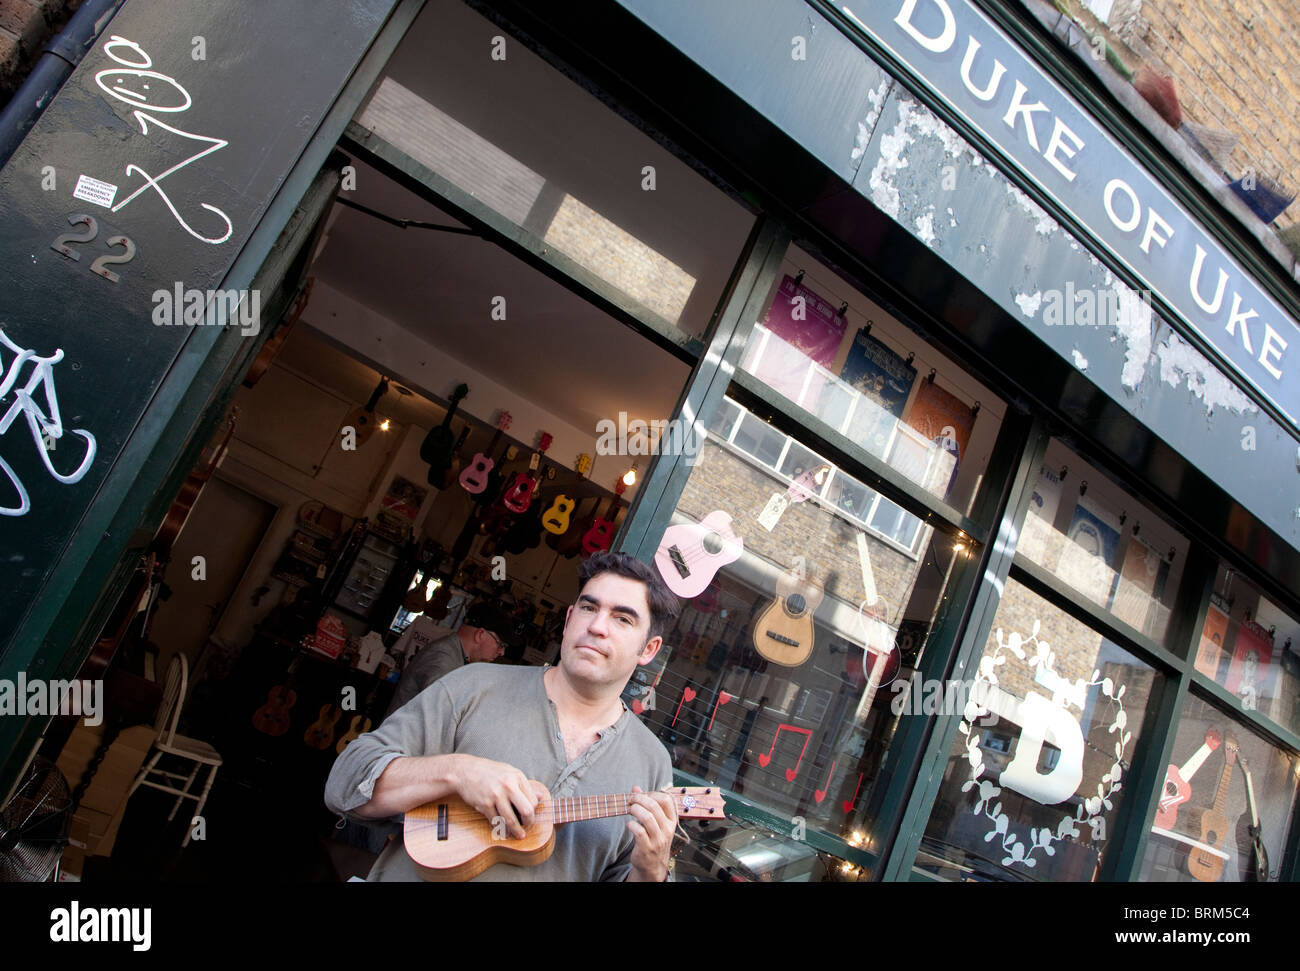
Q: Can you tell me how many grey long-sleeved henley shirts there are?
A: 1